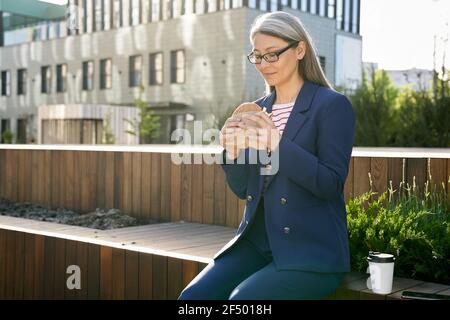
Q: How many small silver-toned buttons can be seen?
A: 3